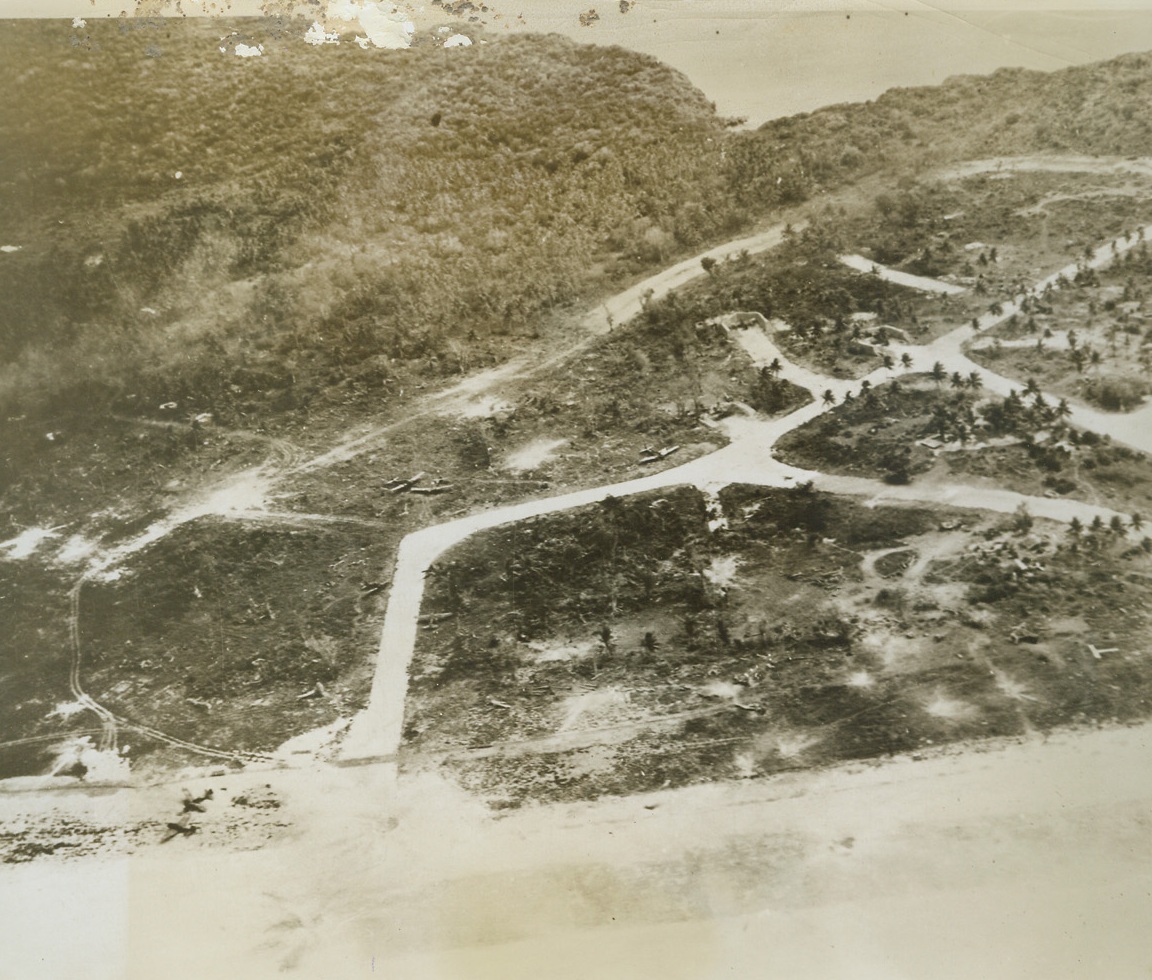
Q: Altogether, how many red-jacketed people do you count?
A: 0